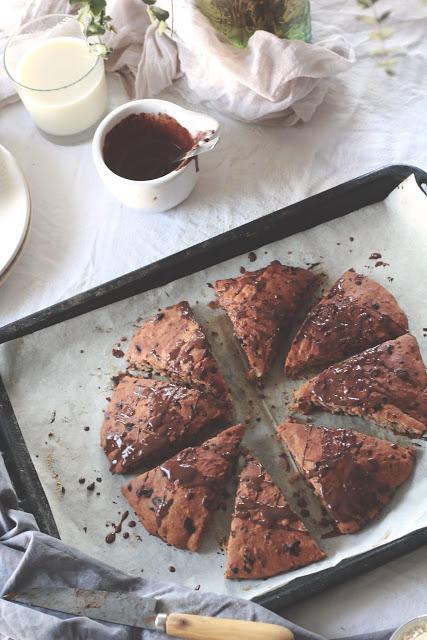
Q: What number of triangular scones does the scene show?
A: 8